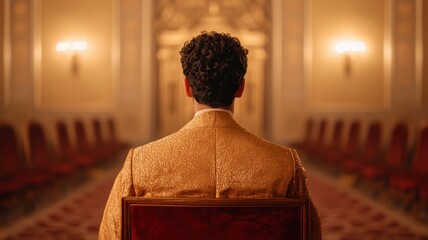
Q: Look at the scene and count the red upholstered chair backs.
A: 14